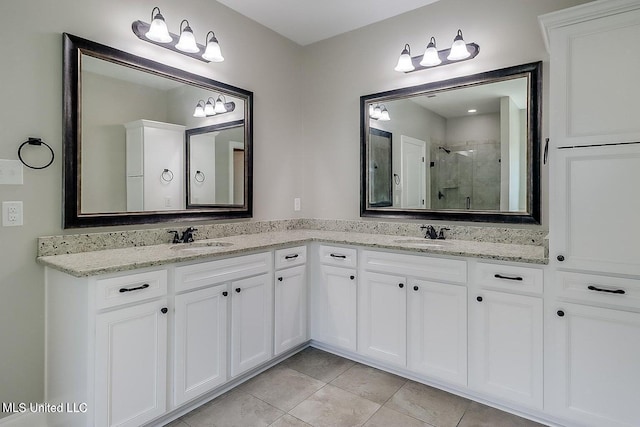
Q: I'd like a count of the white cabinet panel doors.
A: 11